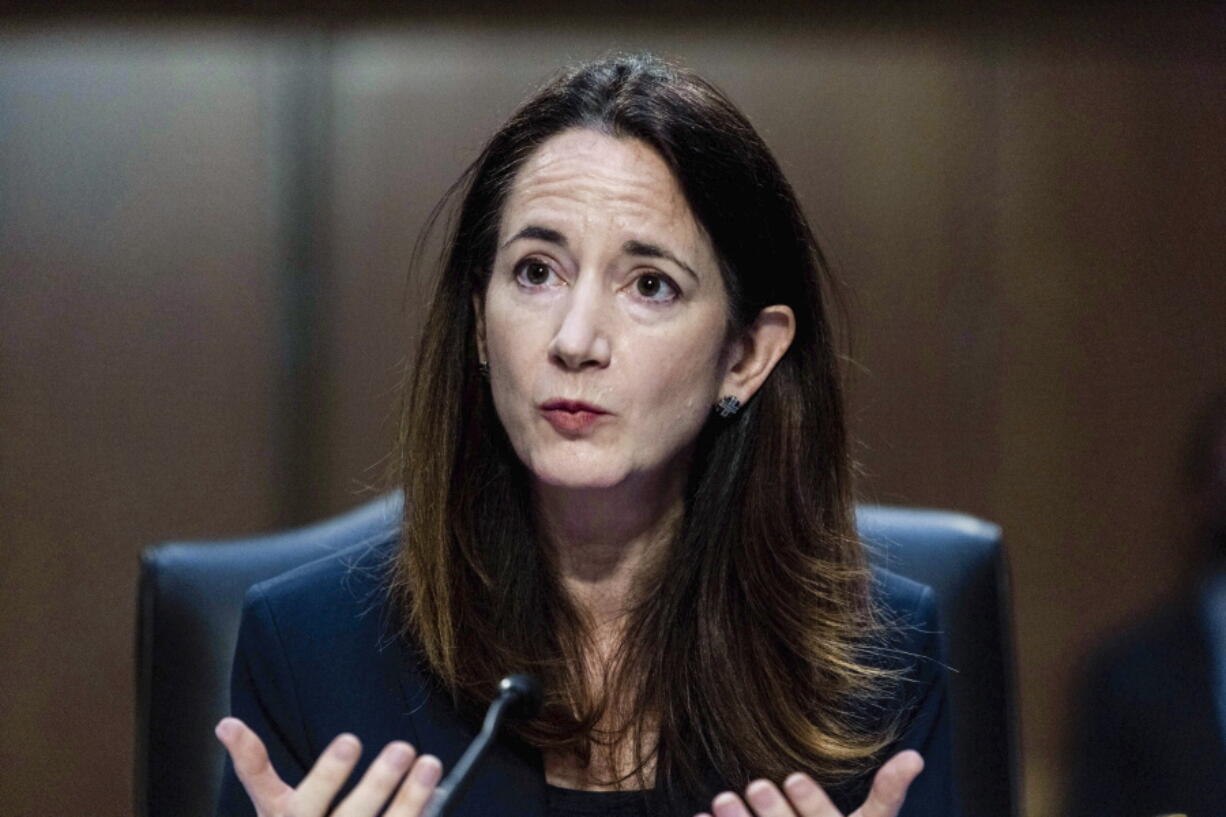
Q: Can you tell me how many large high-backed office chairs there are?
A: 1